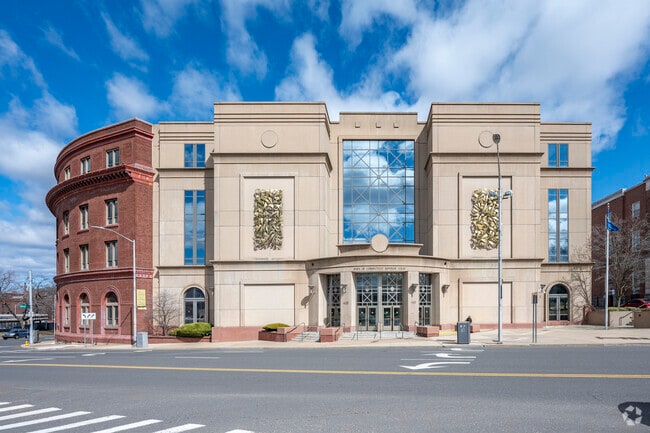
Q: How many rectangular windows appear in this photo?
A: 14